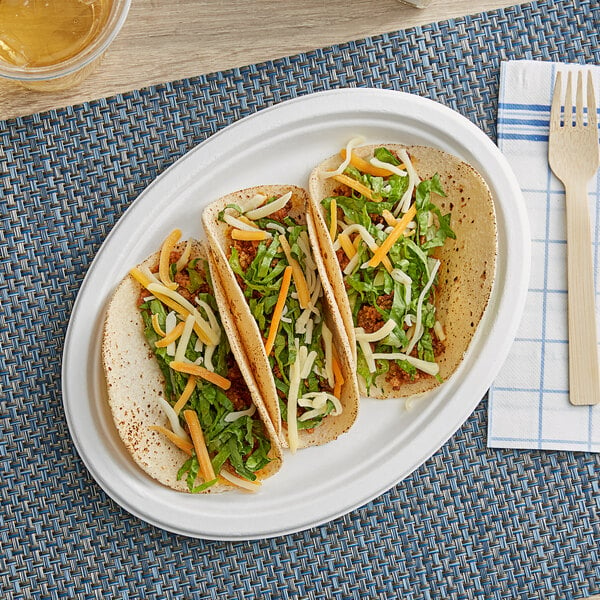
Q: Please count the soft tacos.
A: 3